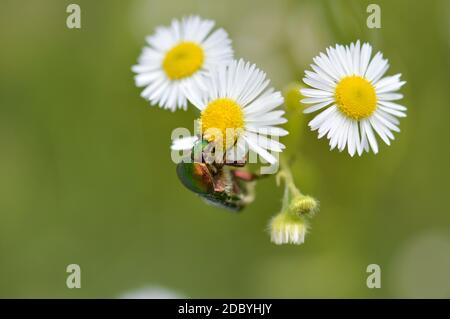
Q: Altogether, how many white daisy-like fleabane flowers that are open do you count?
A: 3